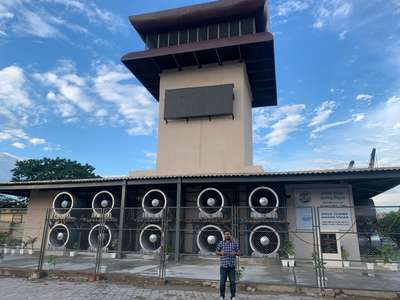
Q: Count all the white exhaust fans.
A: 10